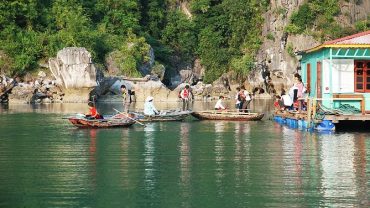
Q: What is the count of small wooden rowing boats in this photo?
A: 3